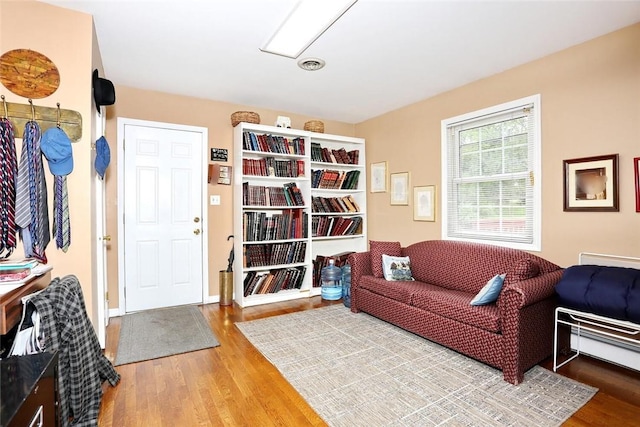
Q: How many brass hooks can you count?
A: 3